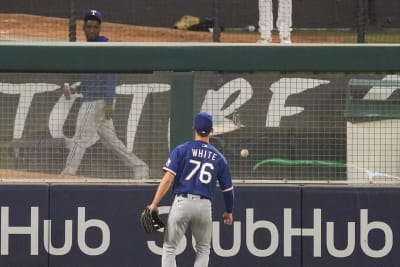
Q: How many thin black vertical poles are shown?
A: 3